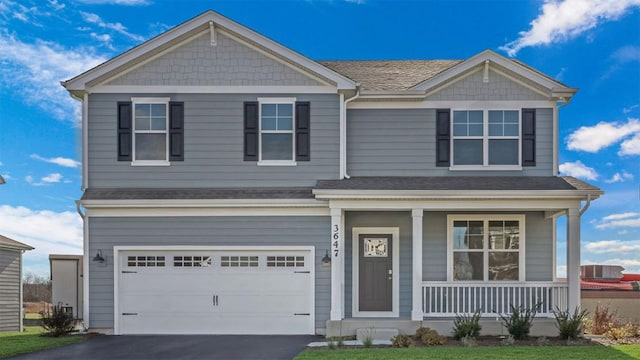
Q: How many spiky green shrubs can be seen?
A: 3